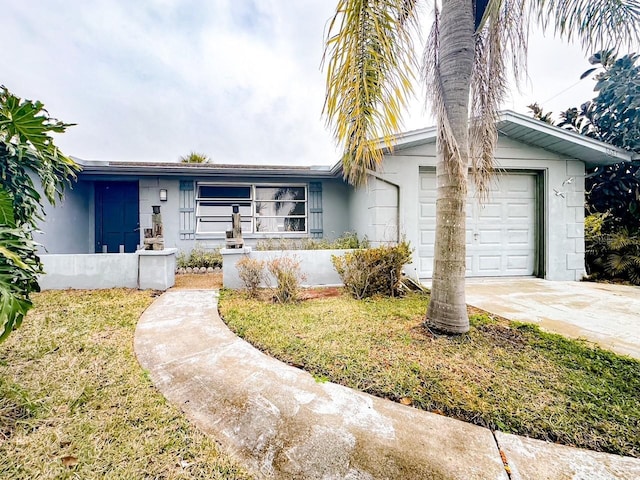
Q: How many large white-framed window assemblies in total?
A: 1